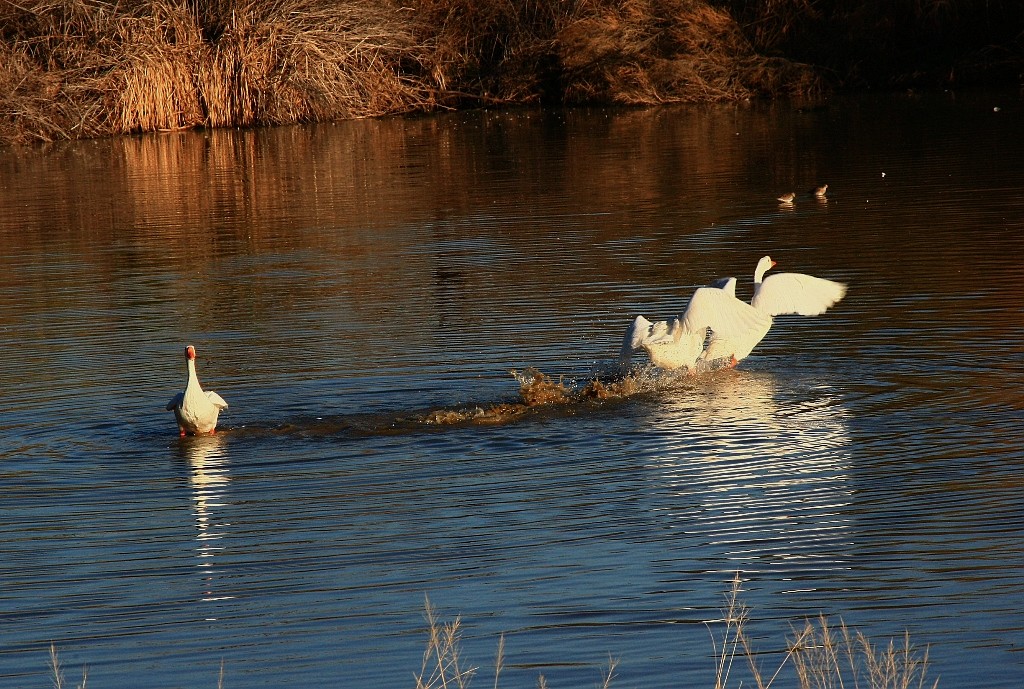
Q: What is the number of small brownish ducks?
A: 2